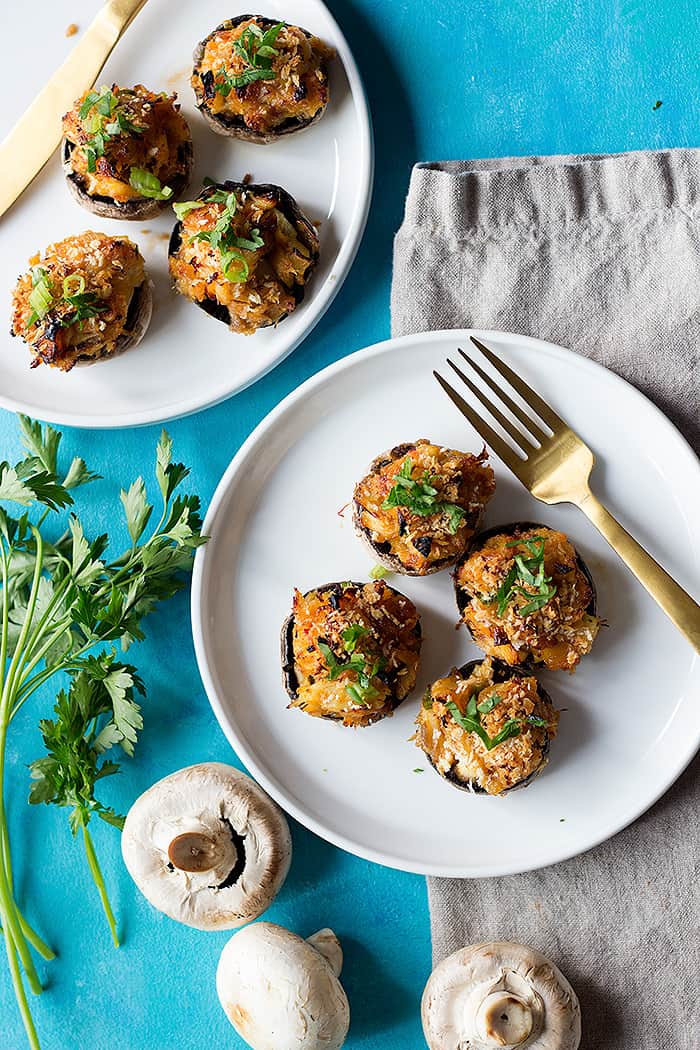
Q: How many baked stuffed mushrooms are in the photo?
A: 8